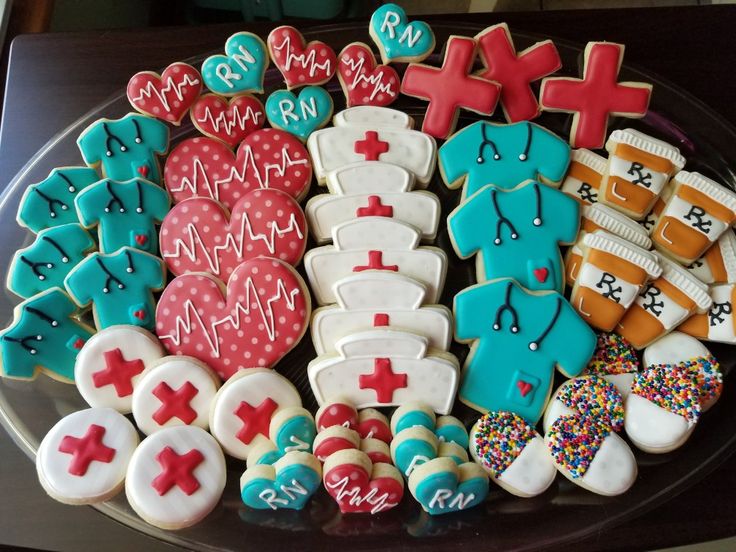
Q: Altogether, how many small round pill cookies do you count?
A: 6